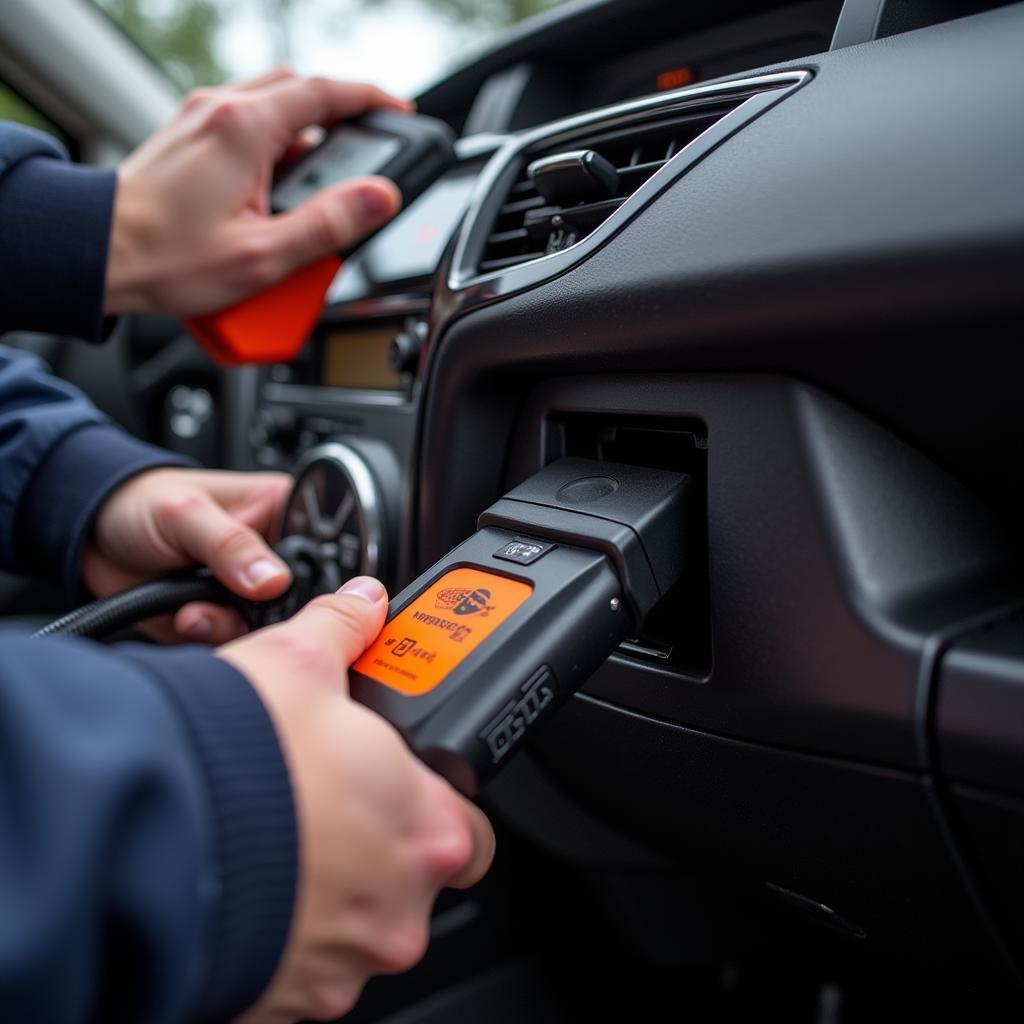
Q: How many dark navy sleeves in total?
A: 3